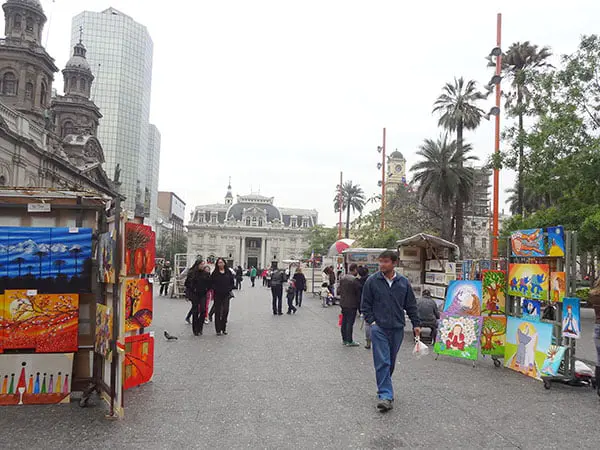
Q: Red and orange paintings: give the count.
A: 4